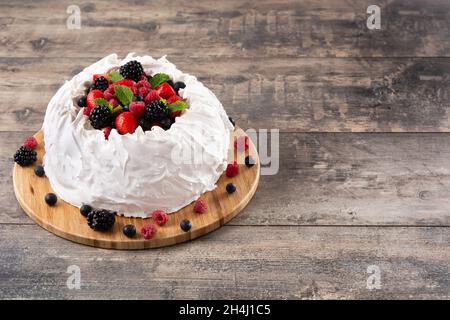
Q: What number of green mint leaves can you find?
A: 5